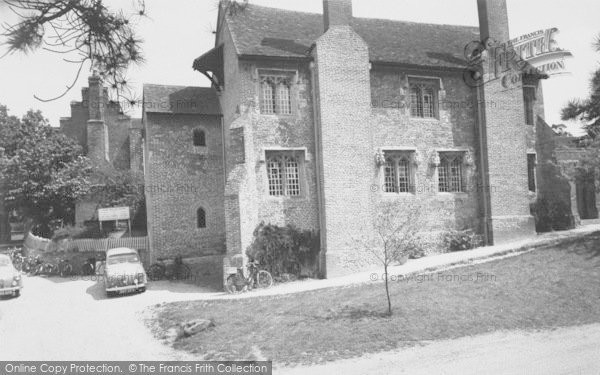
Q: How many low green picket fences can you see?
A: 0